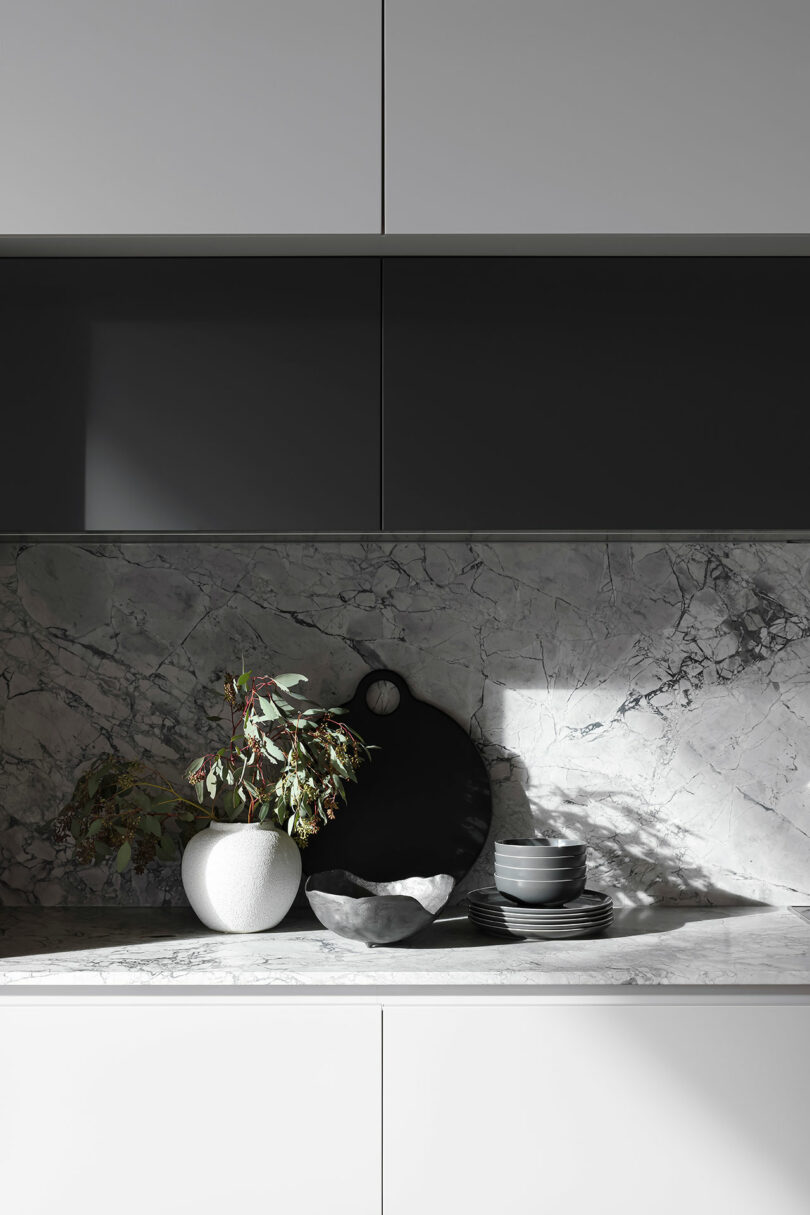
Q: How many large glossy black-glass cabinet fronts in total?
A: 2